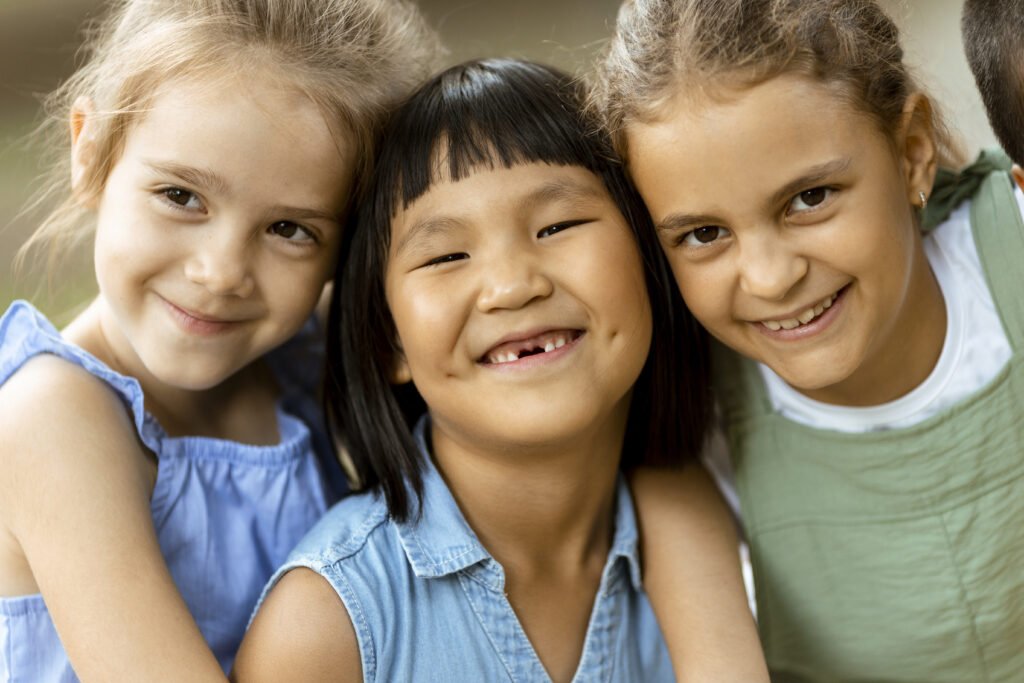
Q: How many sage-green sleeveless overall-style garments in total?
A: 1